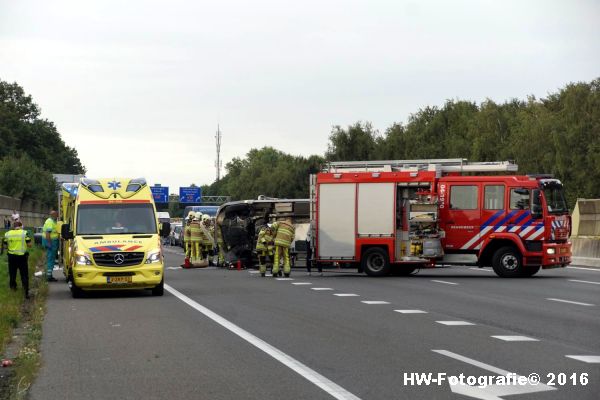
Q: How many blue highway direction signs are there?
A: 2